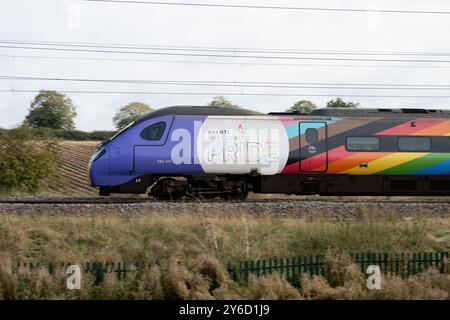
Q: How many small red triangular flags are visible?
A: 0